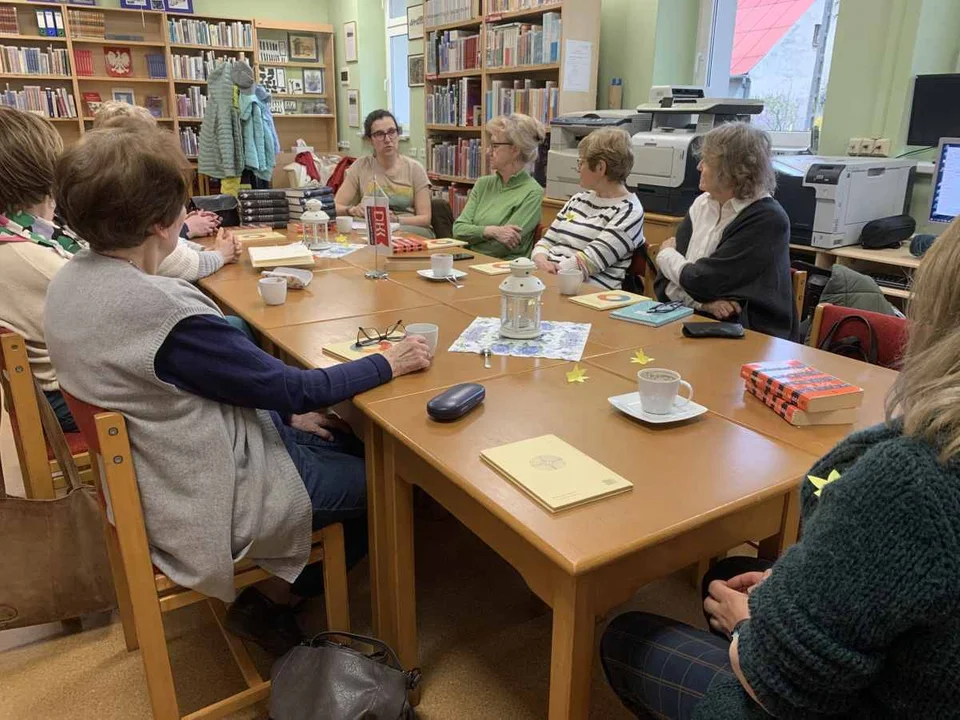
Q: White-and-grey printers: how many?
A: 3